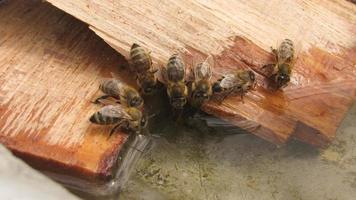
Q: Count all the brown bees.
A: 7